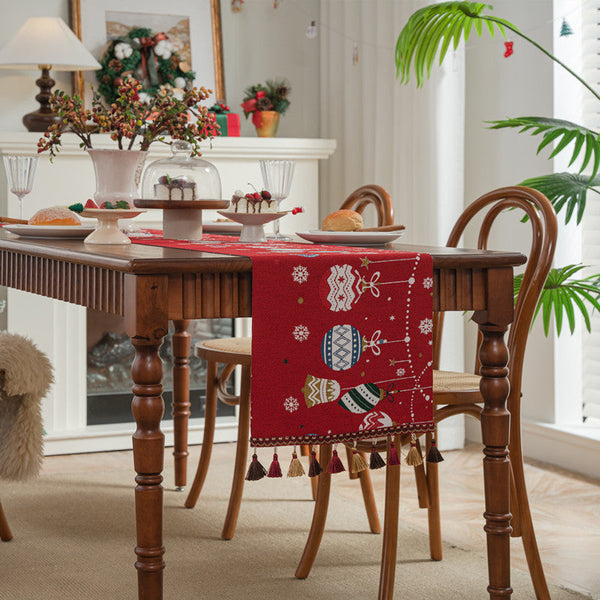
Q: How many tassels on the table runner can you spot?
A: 10